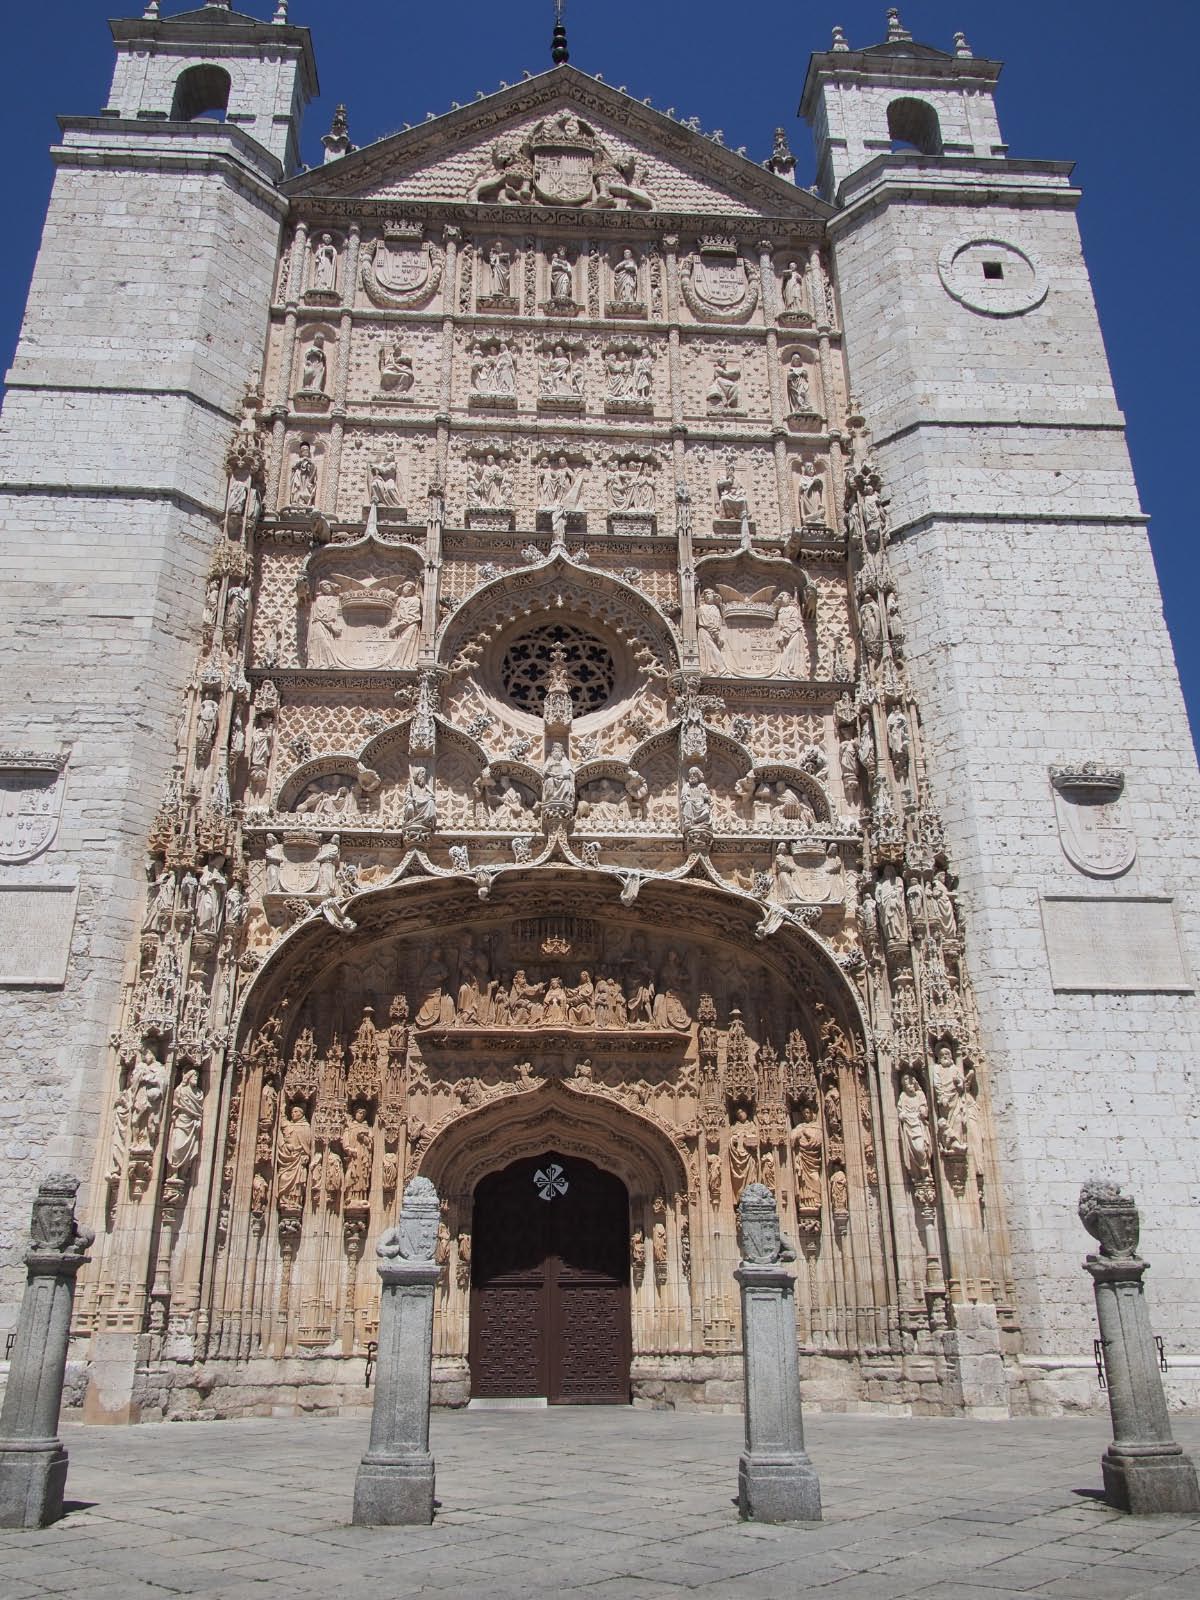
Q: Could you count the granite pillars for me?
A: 4